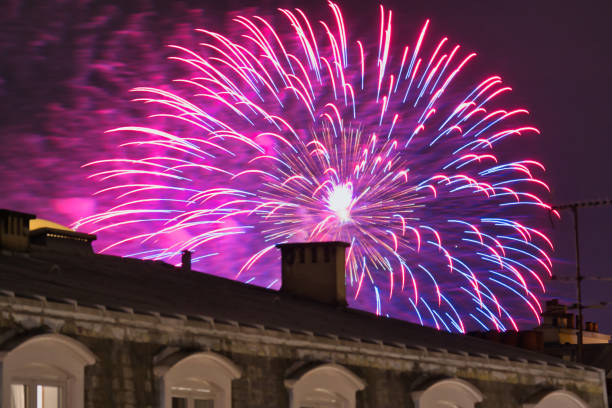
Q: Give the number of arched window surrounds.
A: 5